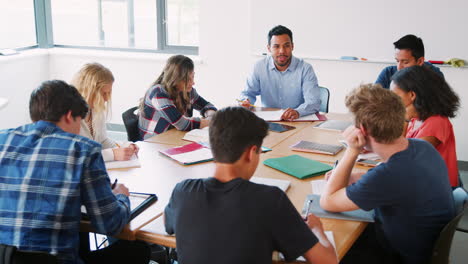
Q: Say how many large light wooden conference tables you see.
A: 1